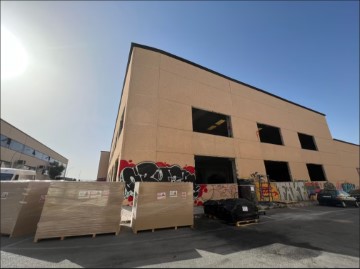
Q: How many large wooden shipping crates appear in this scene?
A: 3